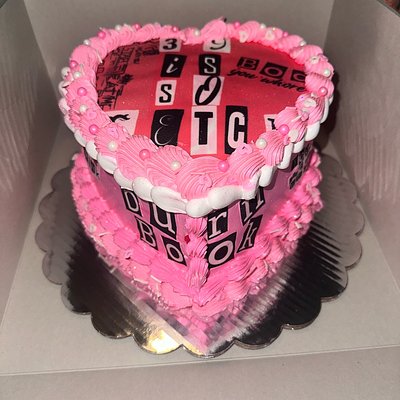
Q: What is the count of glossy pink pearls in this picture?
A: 12